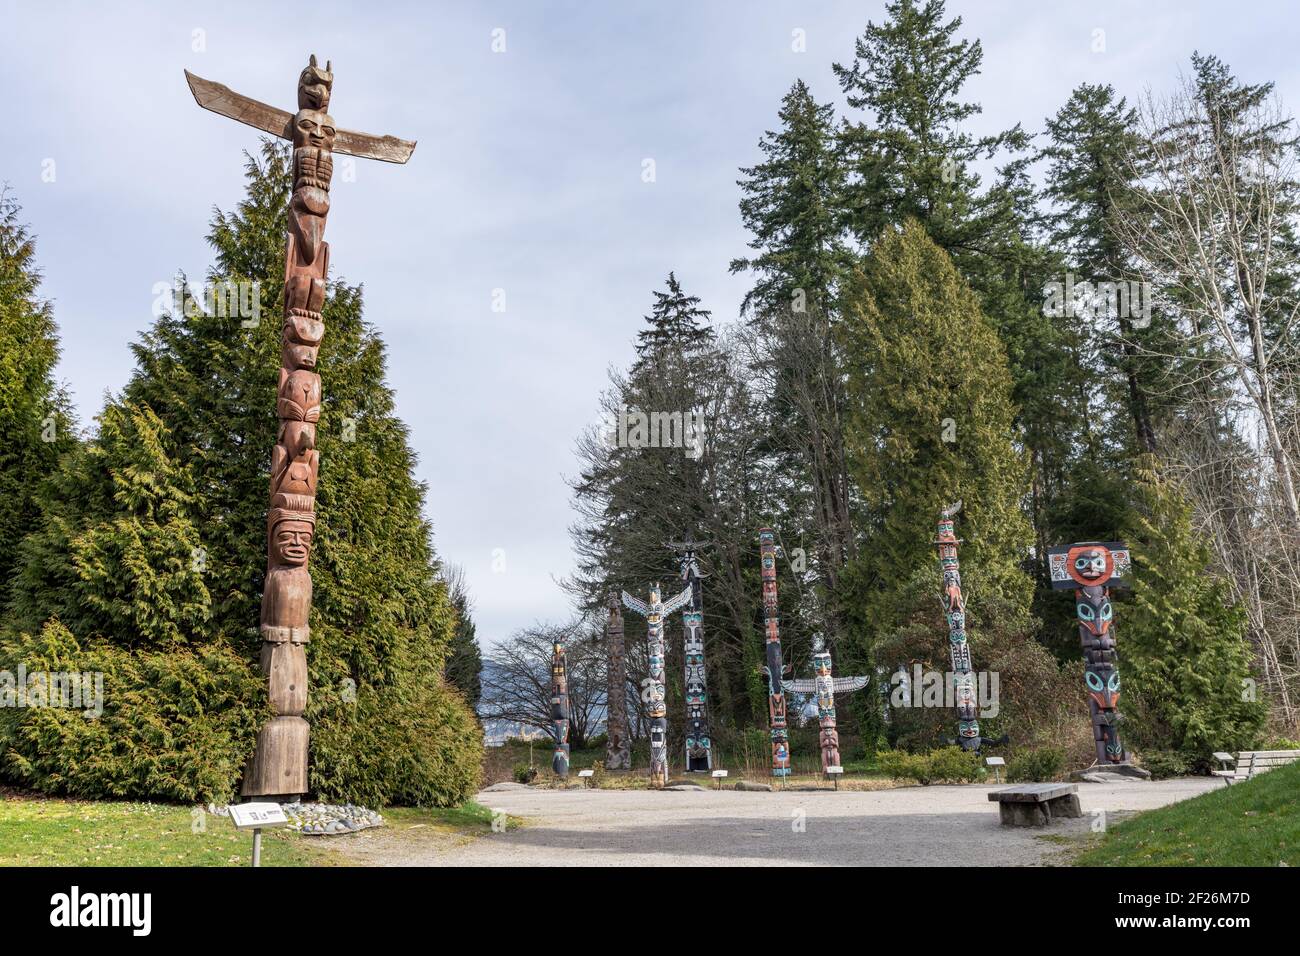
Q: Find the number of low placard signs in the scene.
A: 6